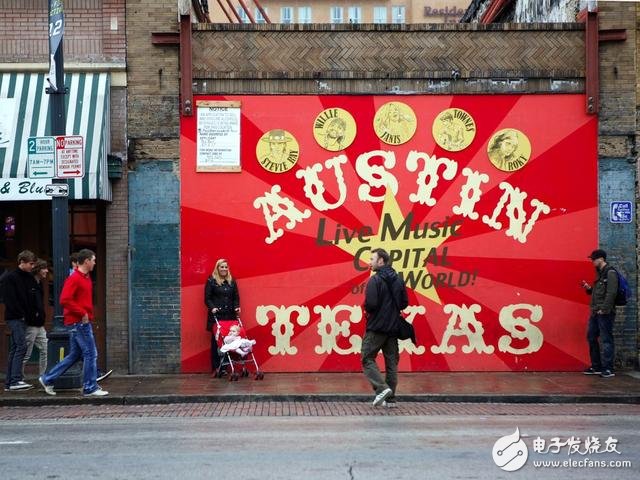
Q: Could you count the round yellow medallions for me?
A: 5